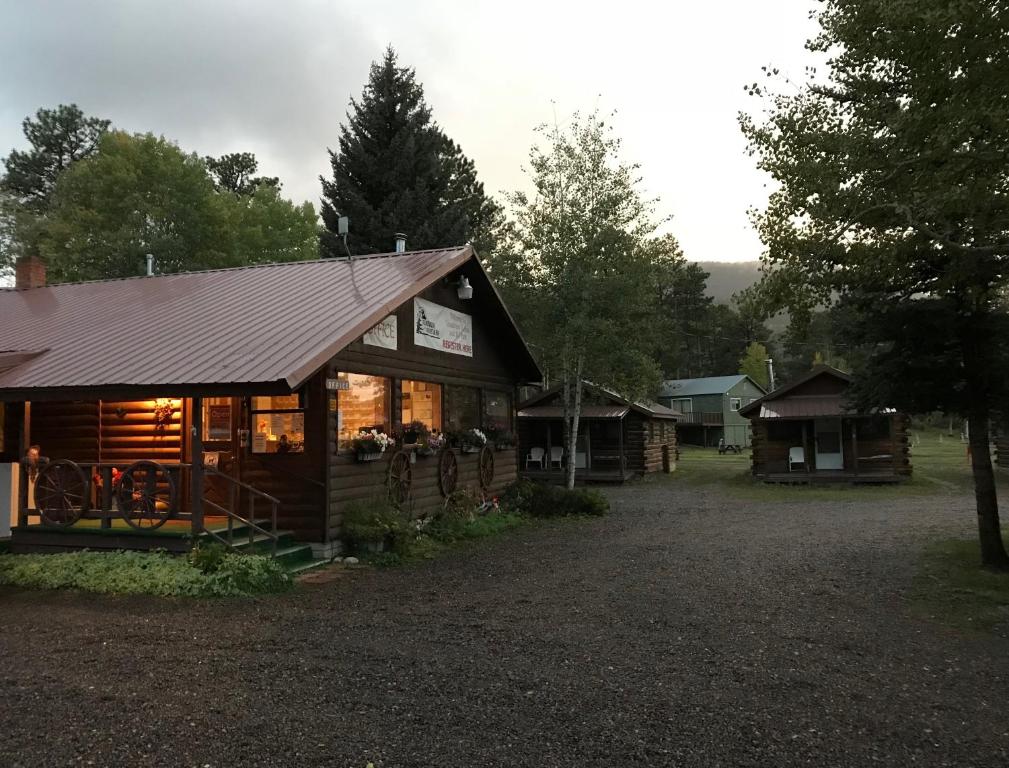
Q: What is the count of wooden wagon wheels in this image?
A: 5